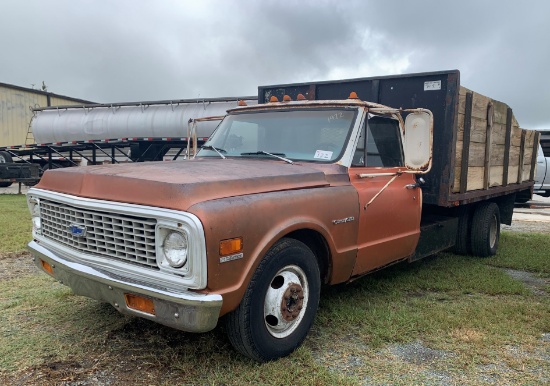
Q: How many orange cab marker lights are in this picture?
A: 5